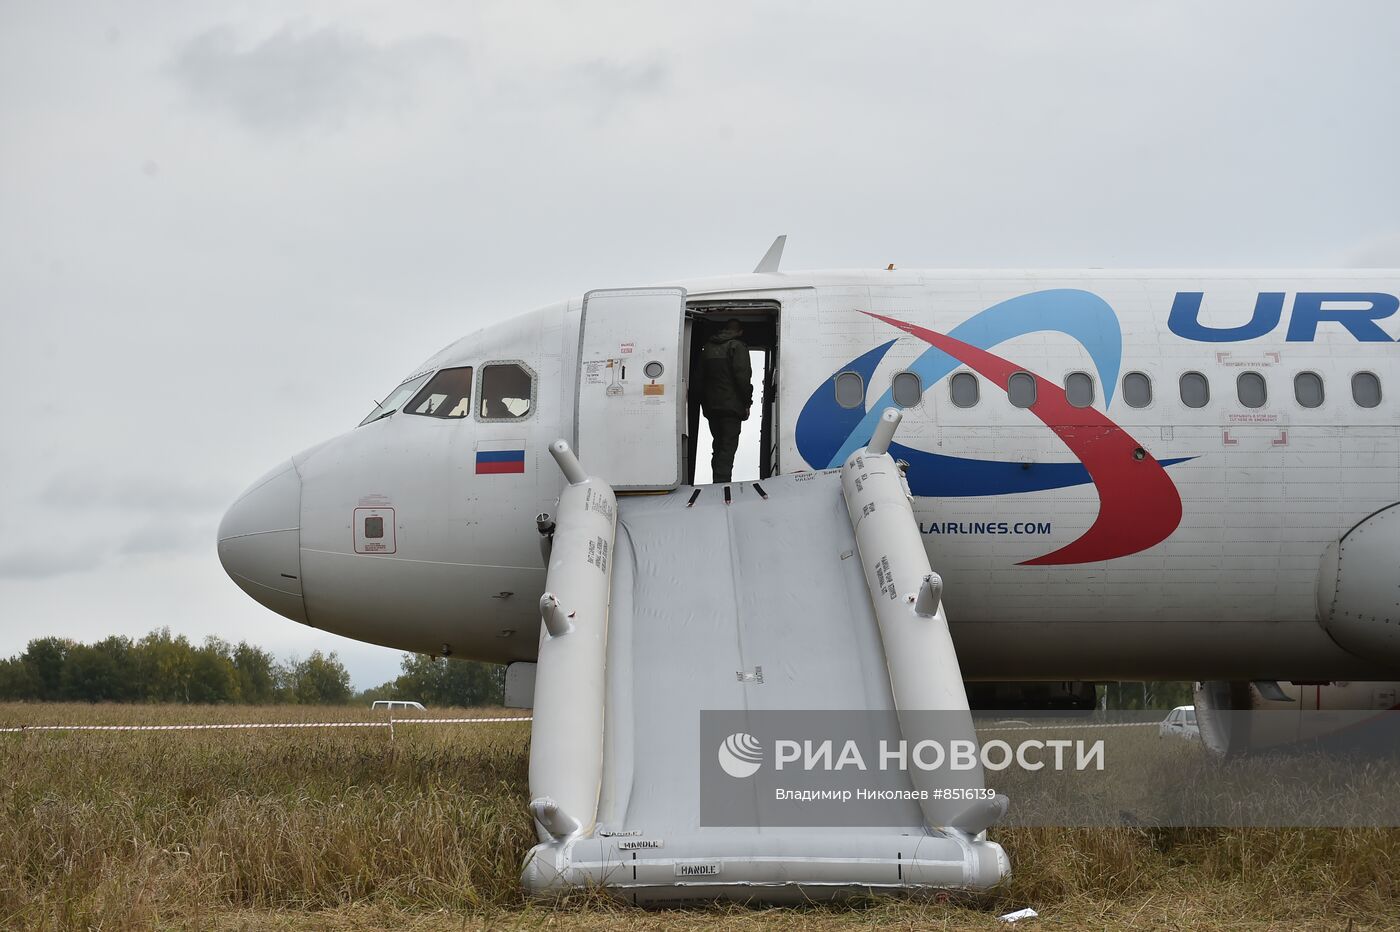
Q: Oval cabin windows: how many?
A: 10